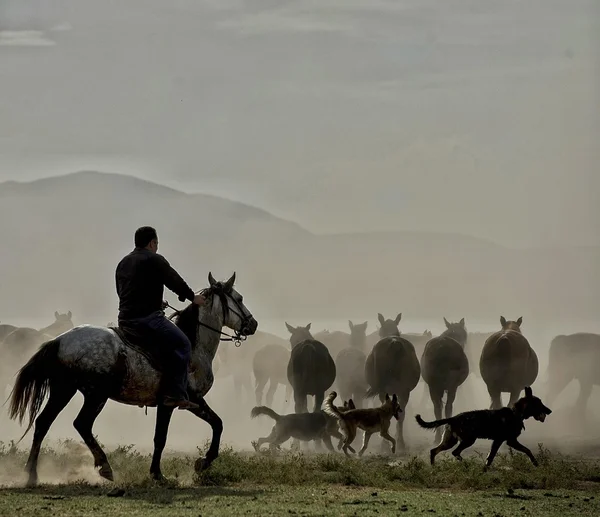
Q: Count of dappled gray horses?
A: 1